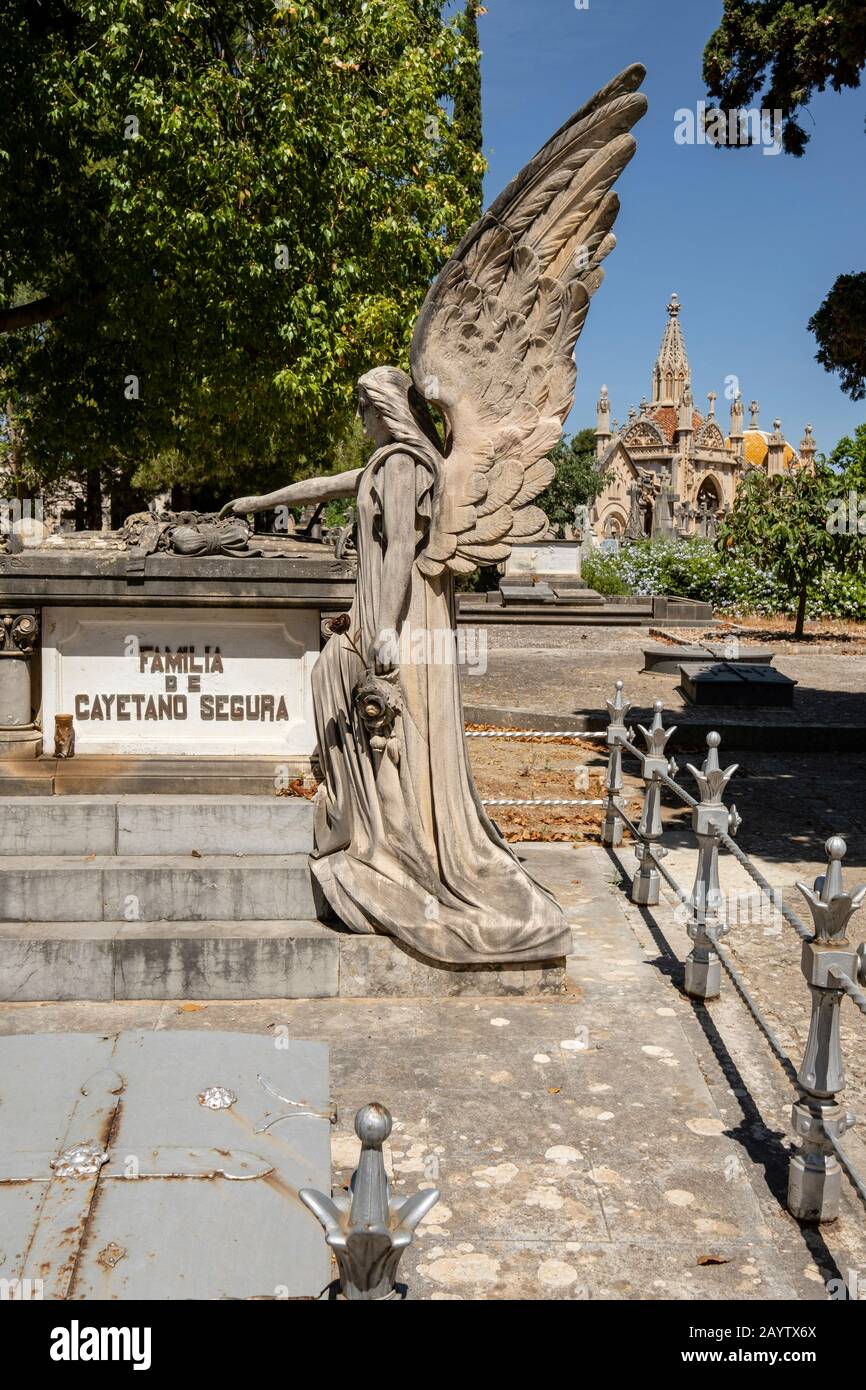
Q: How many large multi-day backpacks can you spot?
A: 0